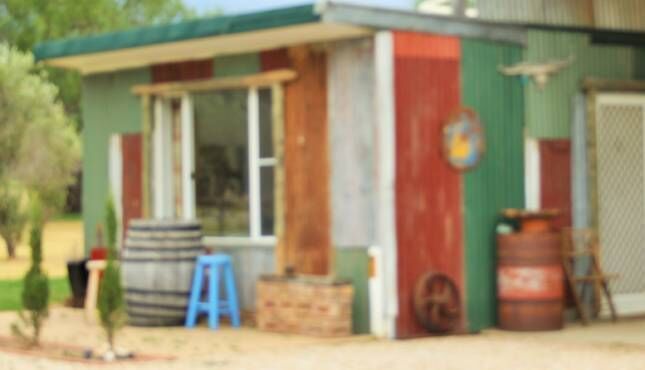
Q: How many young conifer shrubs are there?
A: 2